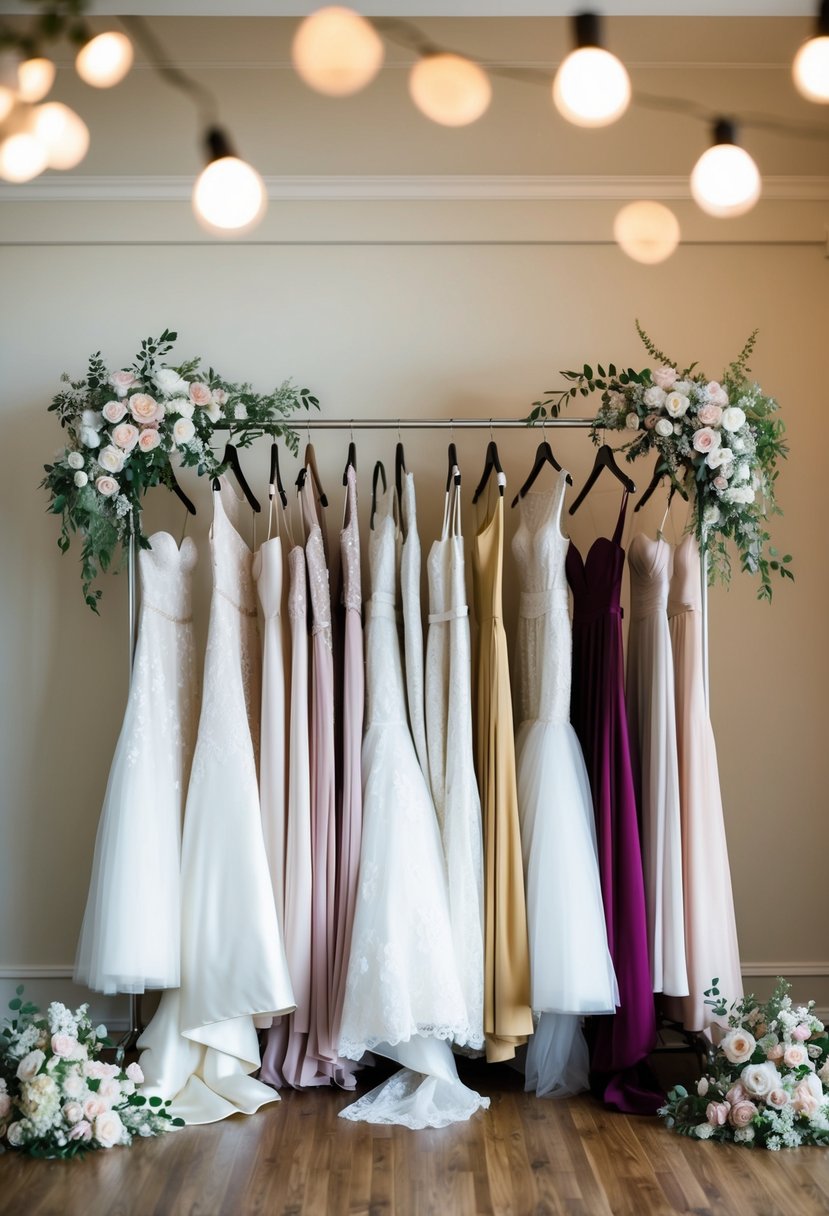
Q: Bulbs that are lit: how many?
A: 12